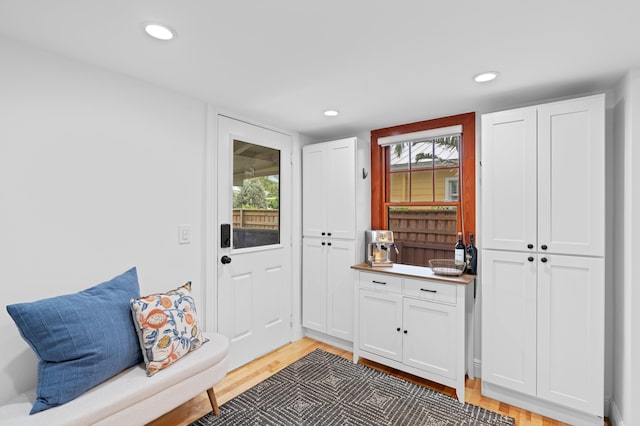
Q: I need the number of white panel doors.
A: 11